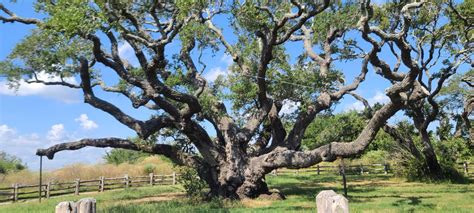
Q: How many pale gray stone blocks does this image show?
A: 3